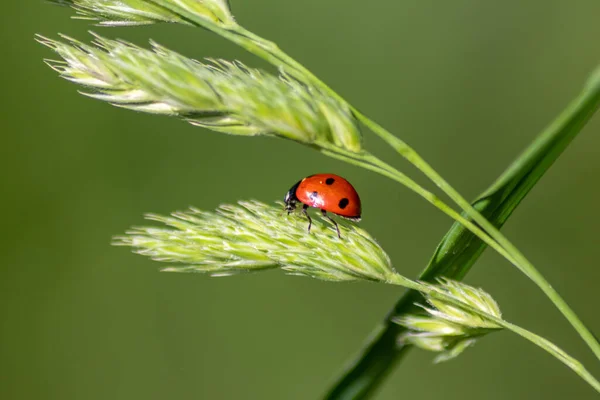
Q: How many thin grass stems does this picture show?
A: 3